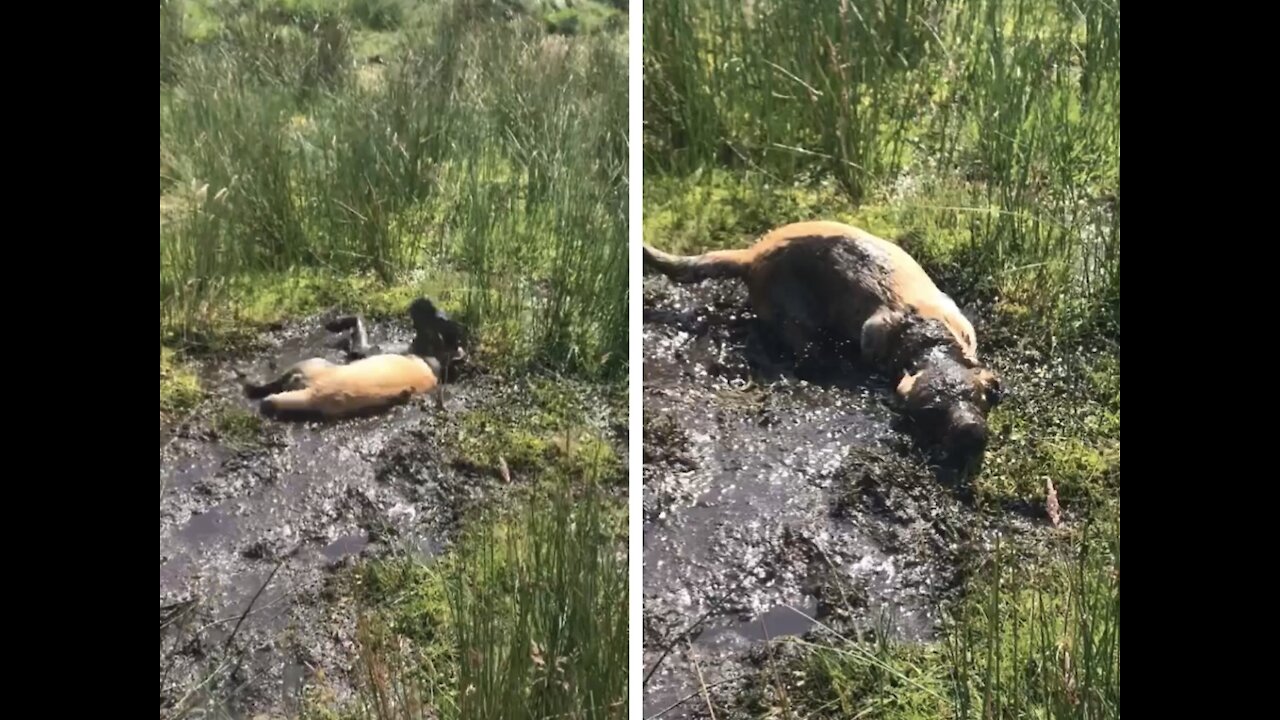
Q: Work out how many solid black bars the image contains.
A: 2